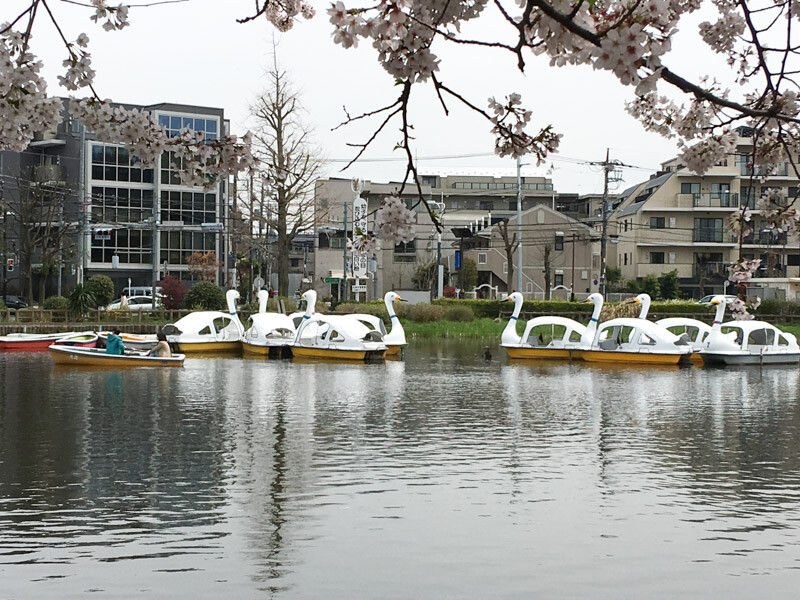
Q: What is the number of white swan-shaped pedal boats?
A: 8